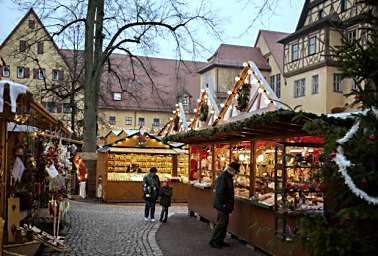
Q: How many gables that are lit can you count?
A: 3